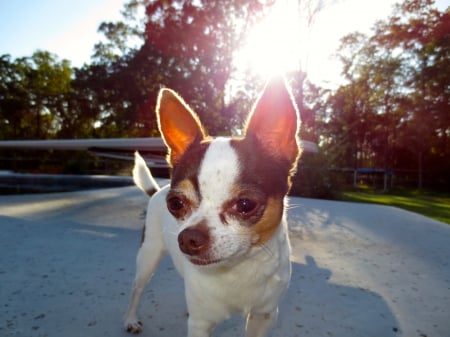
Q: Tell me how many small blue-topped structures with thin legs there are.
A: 1